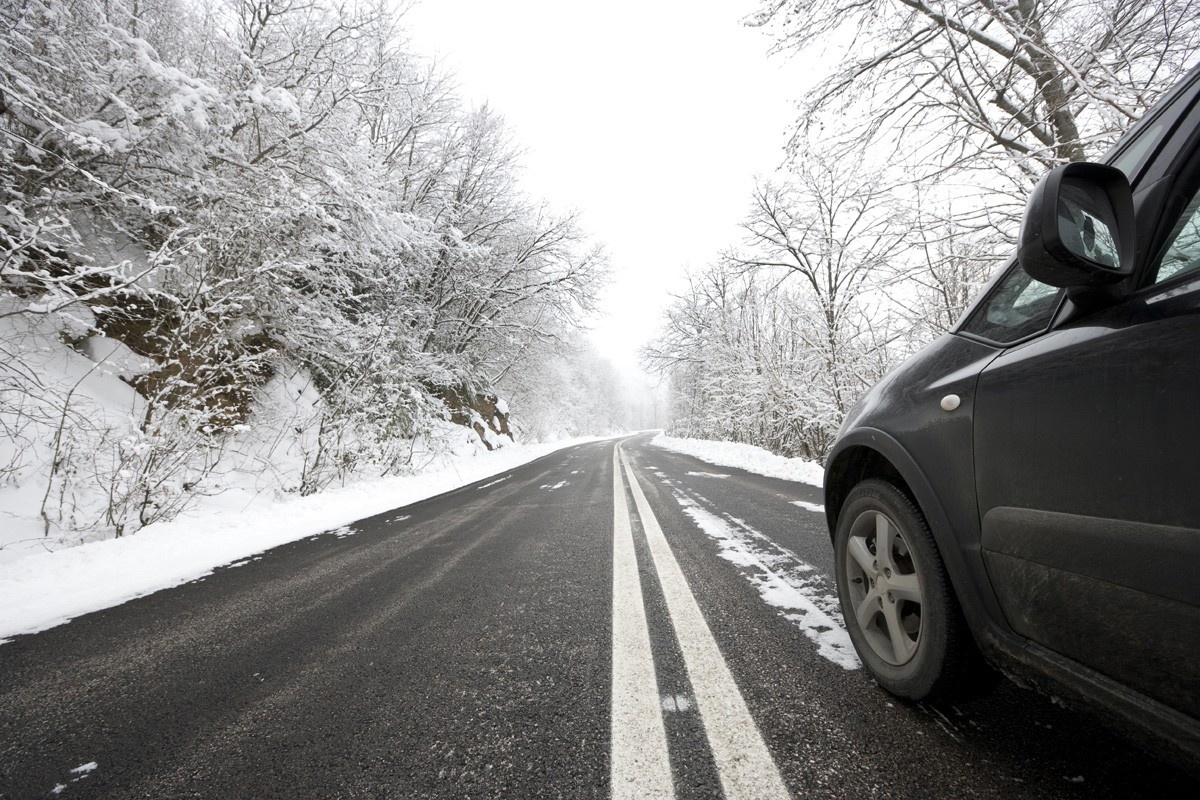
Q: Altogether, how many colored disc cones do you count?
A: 0